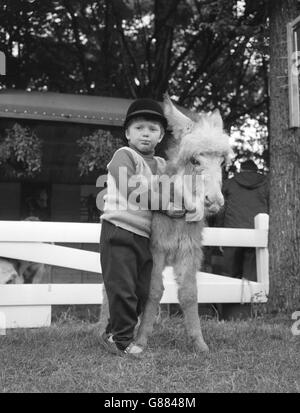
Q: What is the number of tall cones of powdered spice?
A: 0